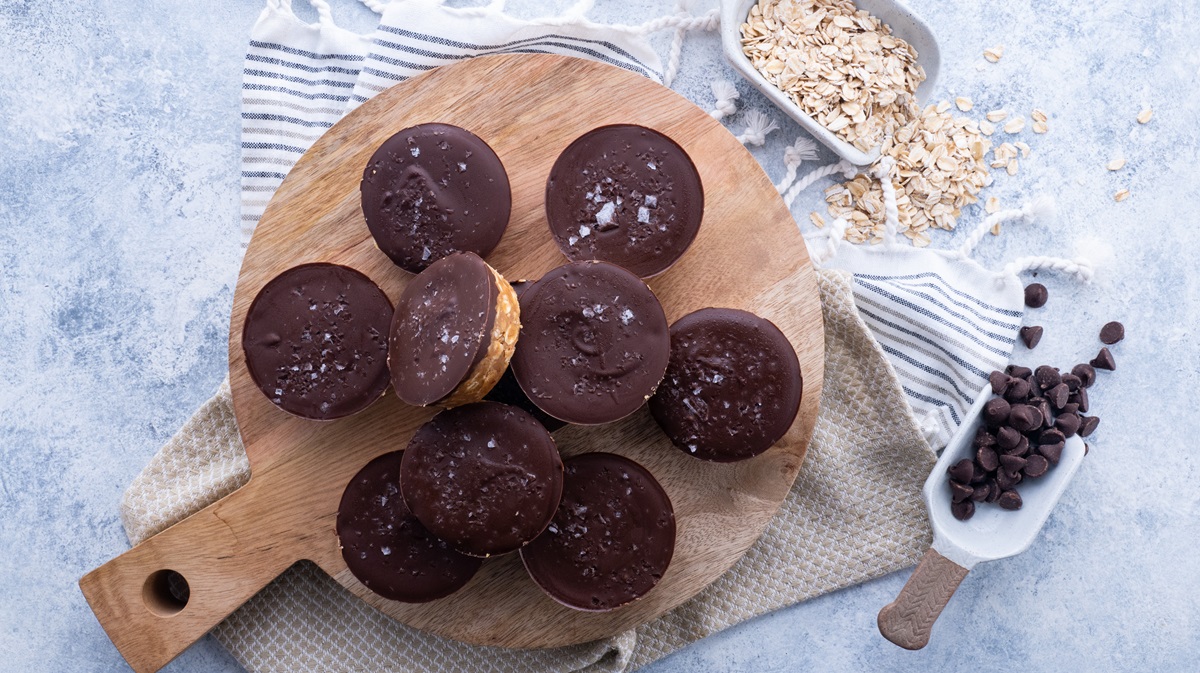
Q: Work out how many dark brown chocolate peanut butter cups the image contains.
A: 10